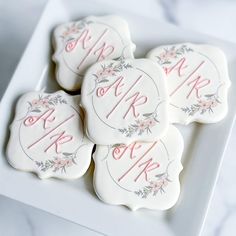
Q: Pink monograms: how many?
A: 5